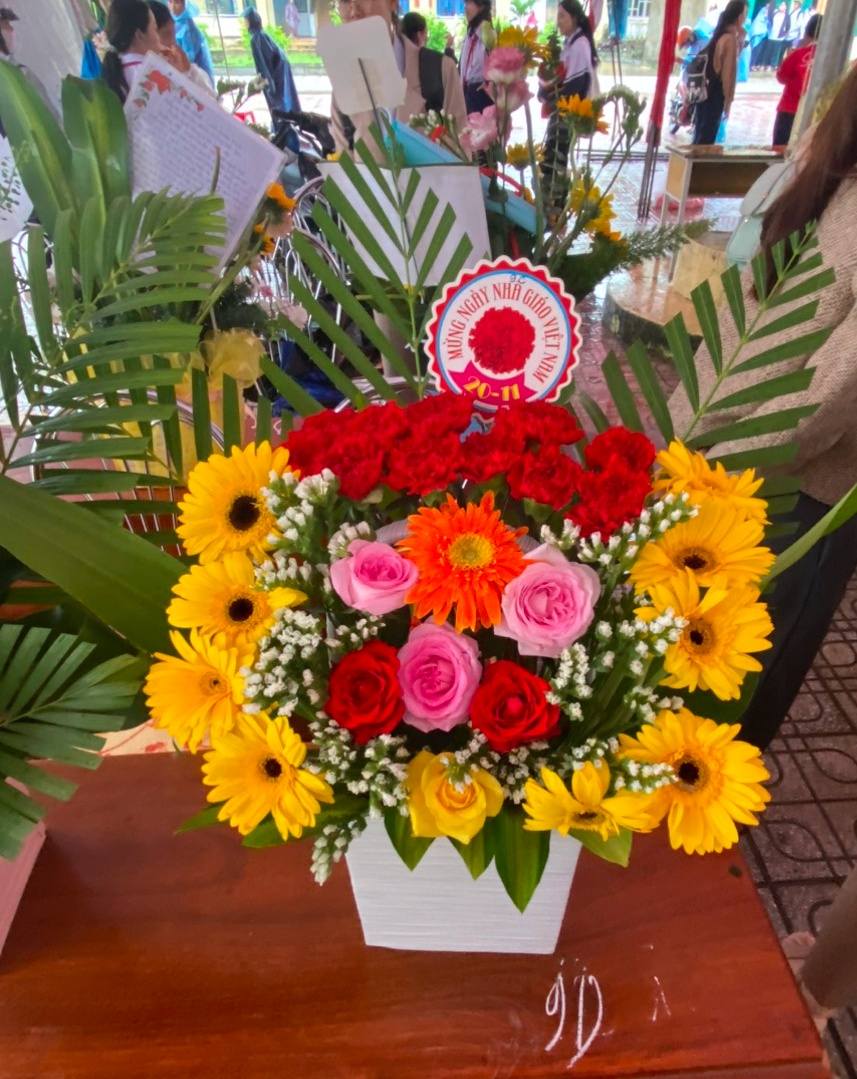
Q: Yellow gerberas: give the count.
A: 9